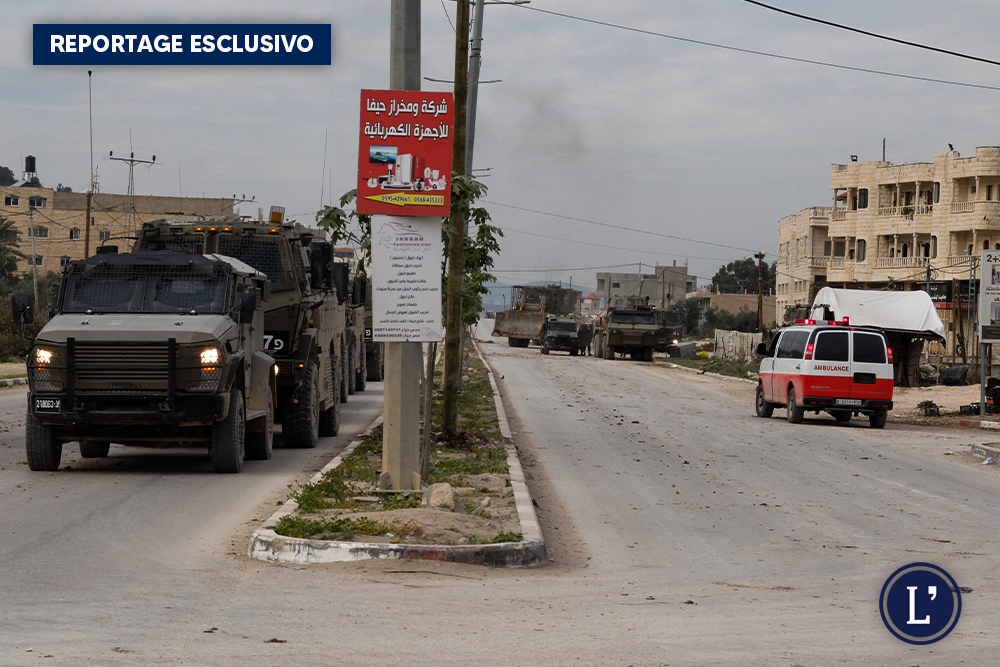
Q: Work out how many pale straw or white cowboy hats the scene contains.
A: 0